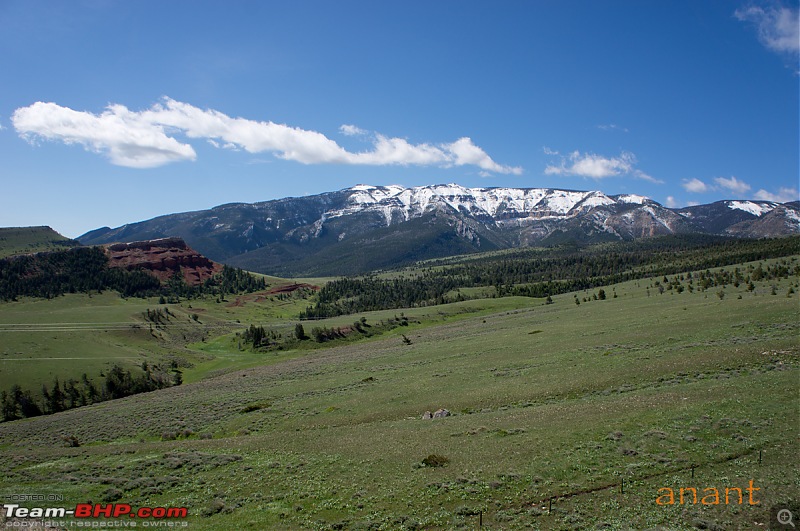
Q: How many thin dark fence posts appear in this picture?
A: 5